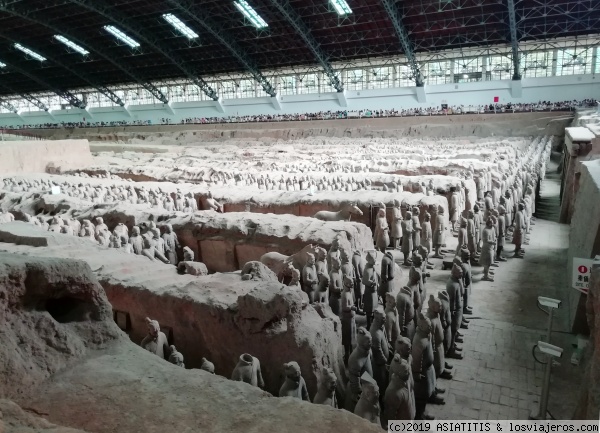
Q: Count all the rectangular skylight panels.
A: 7